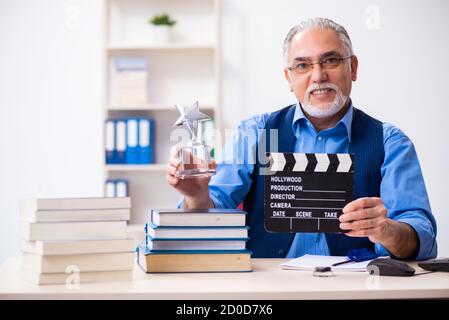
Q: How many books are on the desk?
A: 10